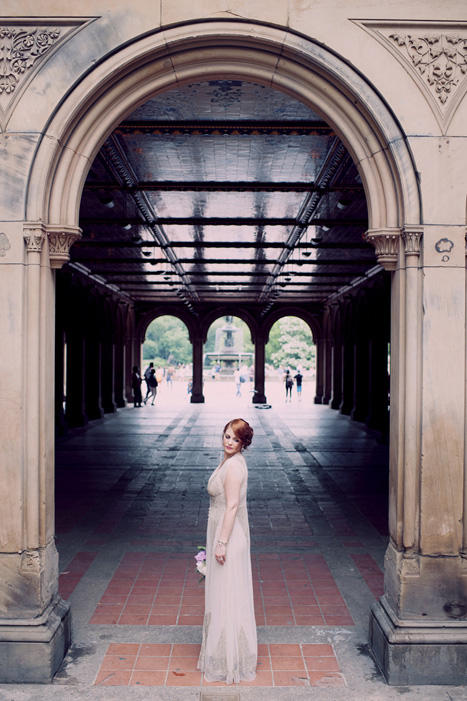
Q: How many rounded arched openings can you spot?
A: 4